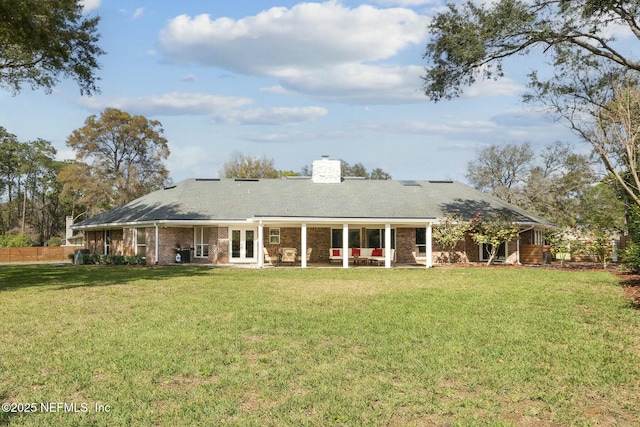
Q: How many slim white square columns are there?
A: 5